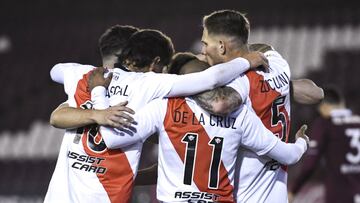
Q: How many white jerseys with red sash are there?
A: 3